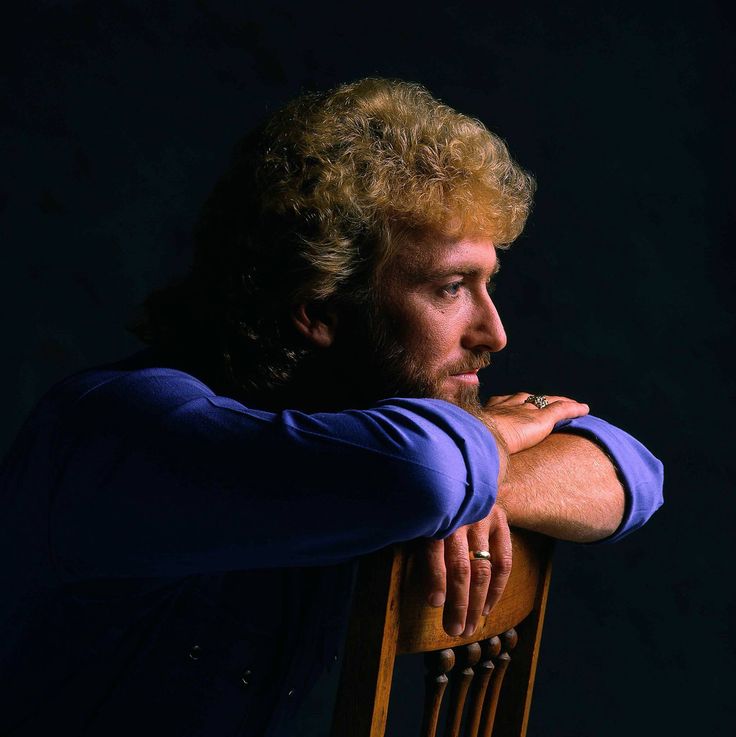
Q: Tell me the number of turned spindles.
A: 4